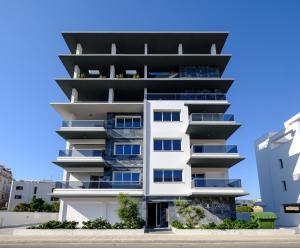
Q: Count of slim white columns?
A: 11